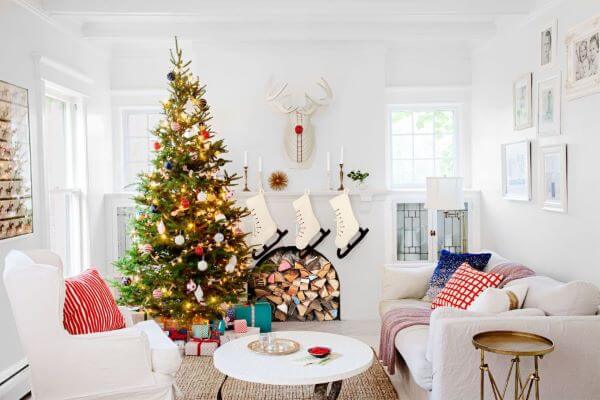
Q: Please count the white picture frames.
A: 6